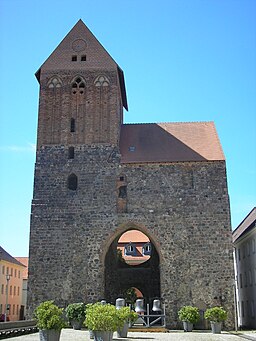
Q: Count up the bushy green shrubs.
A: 6